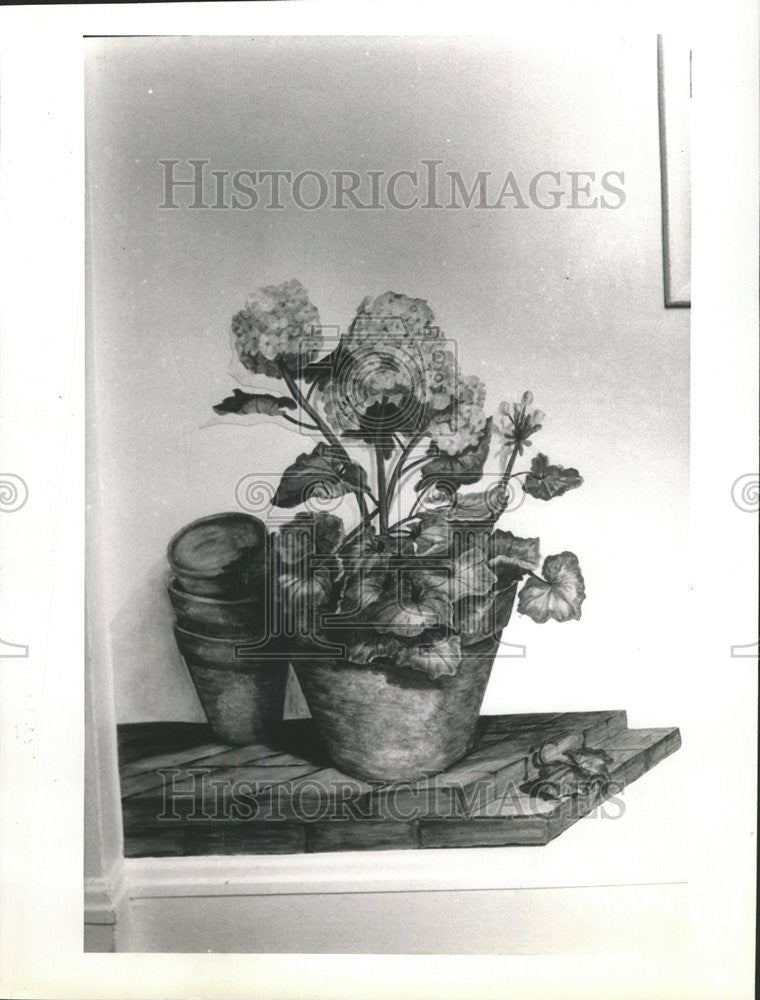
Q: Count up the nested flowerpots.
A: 3